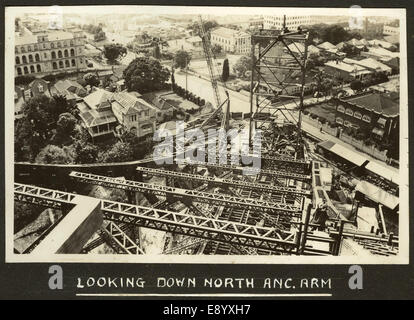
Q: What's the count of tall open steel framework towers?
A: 1